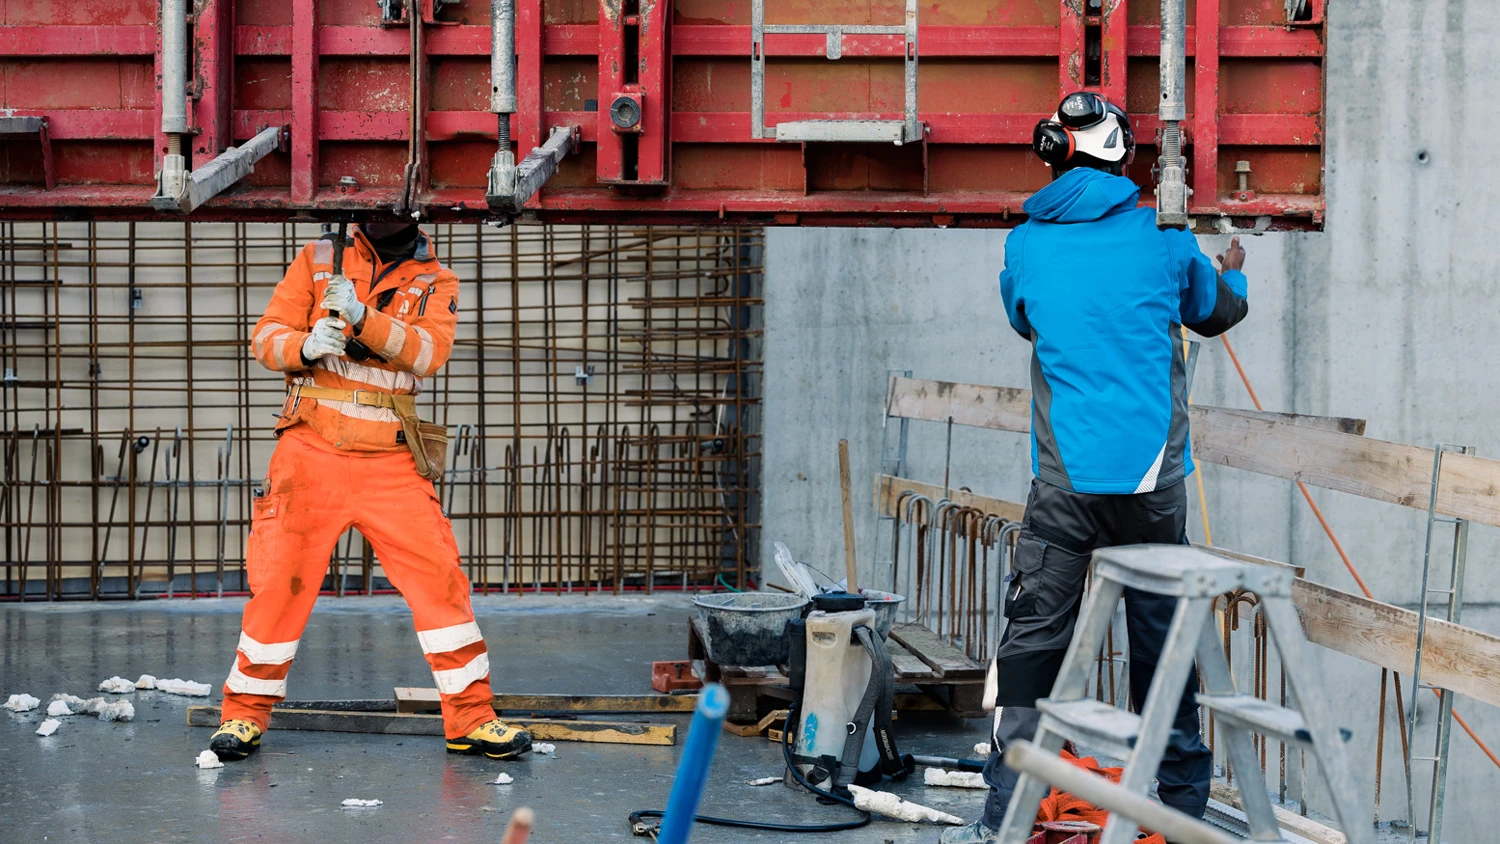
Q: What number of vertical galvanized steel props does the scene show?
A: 3